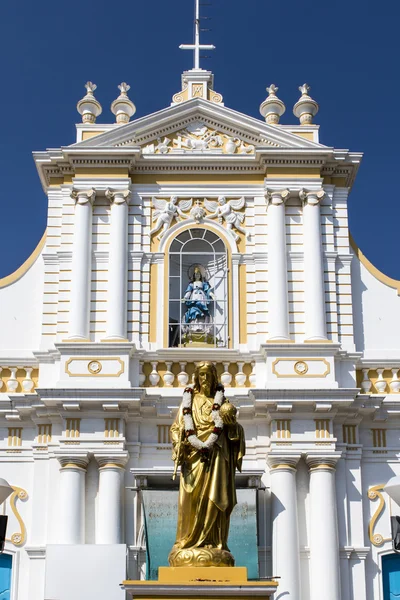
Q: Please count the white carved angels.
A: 2